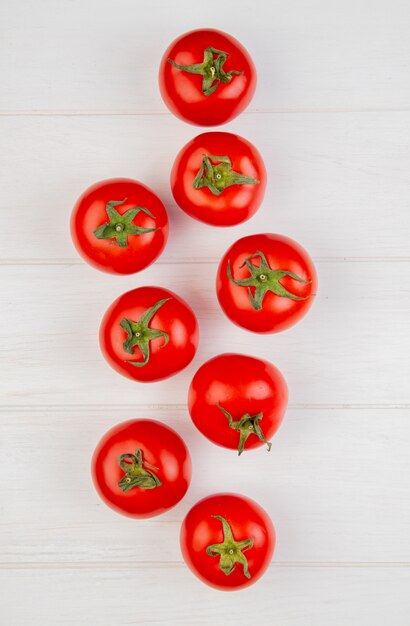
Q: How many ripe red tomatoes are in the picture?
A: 8